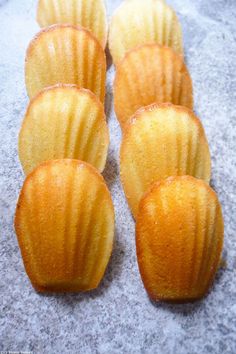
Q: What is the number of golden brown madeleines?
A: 8